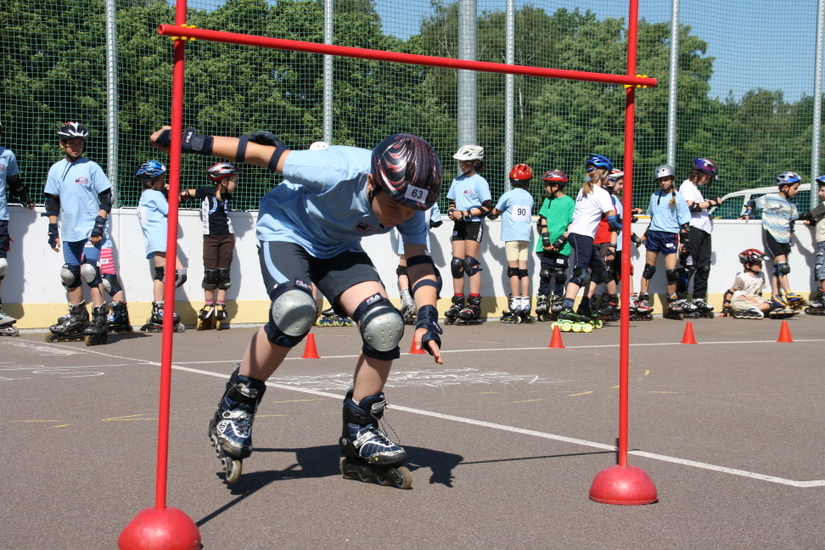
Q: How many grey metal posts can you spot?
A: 6